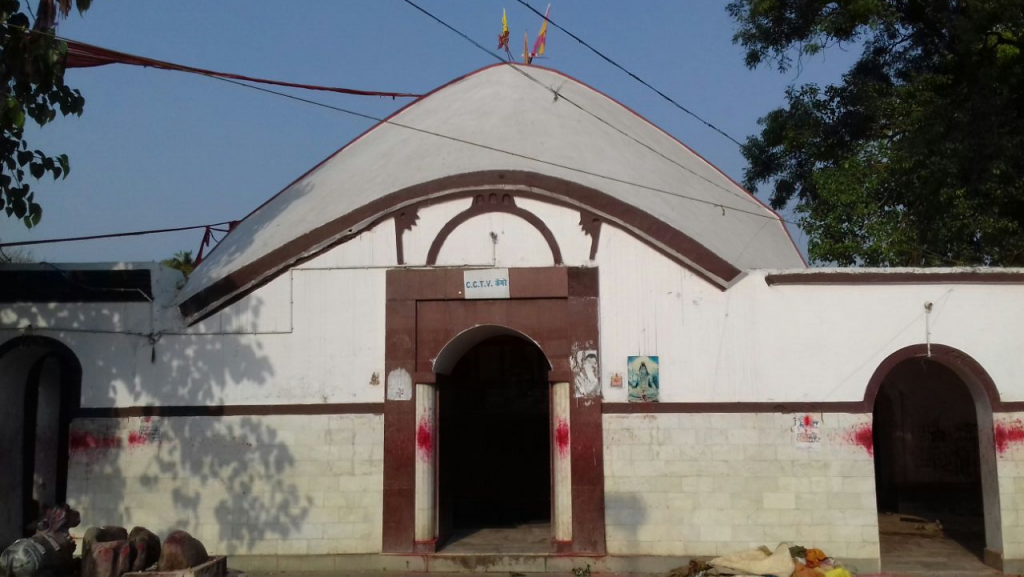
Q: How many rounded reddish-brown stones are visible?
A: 3